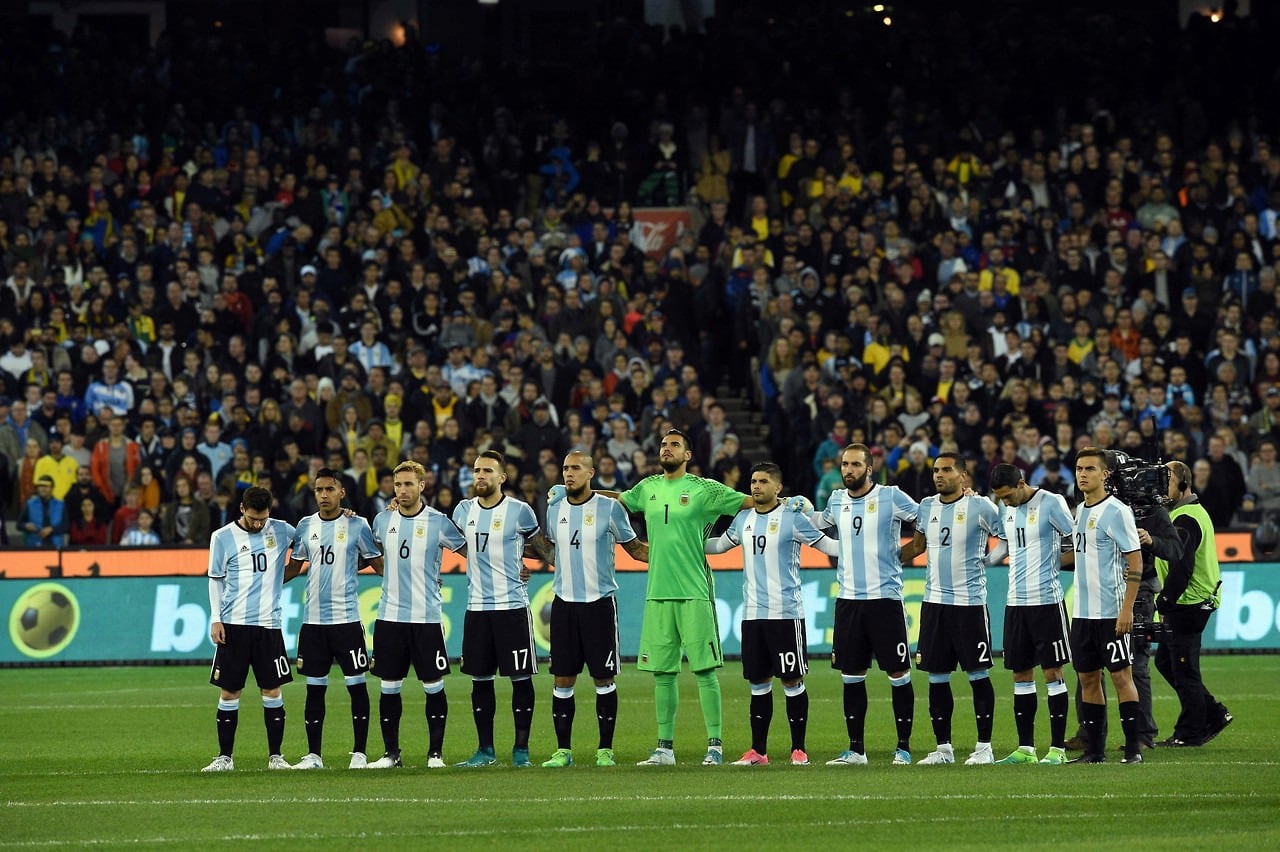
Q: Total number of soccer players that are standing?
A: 11